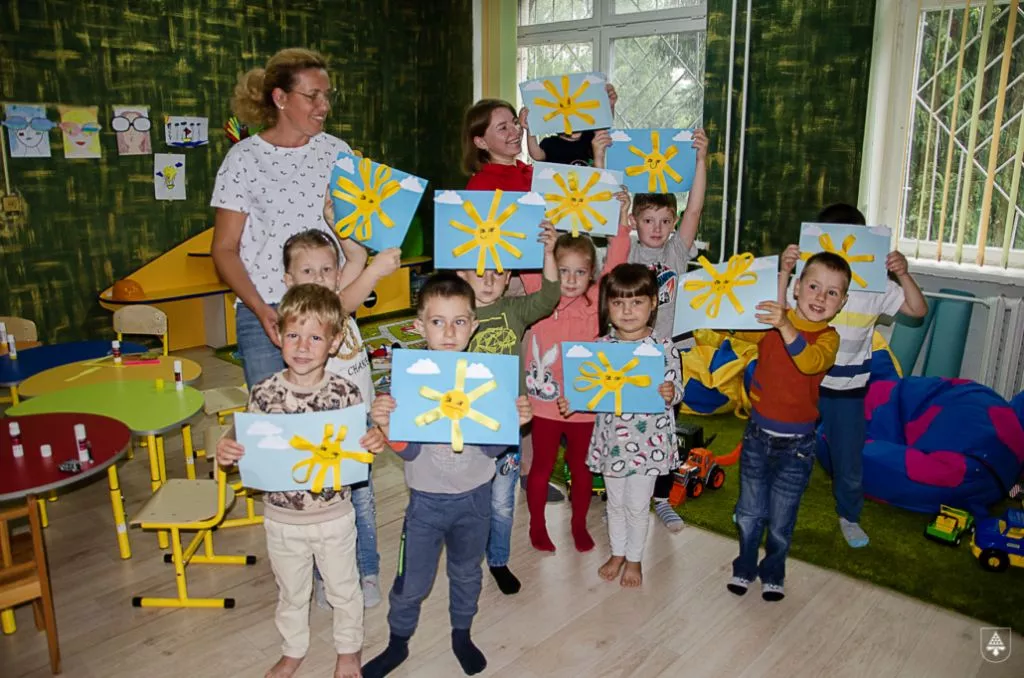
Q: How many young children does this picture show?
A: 10